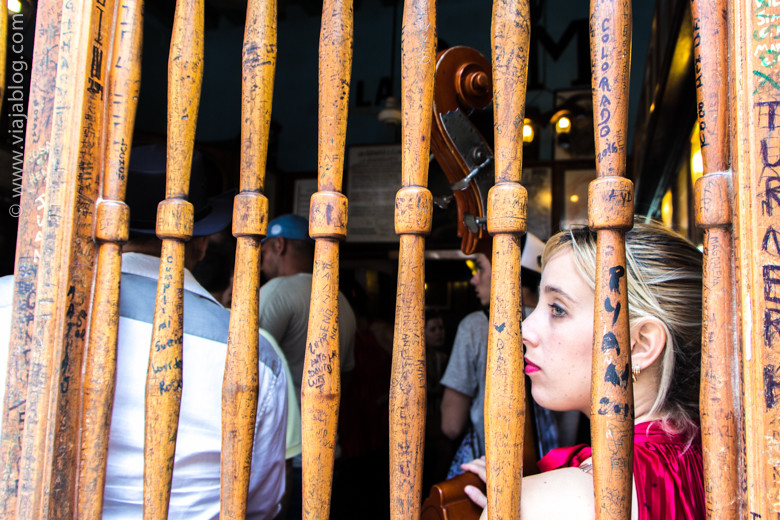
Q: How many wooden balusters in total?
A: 8